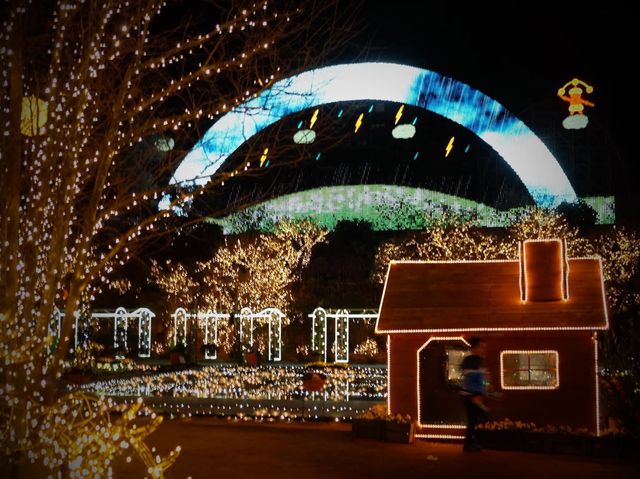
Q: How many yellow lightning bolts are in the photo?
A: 5